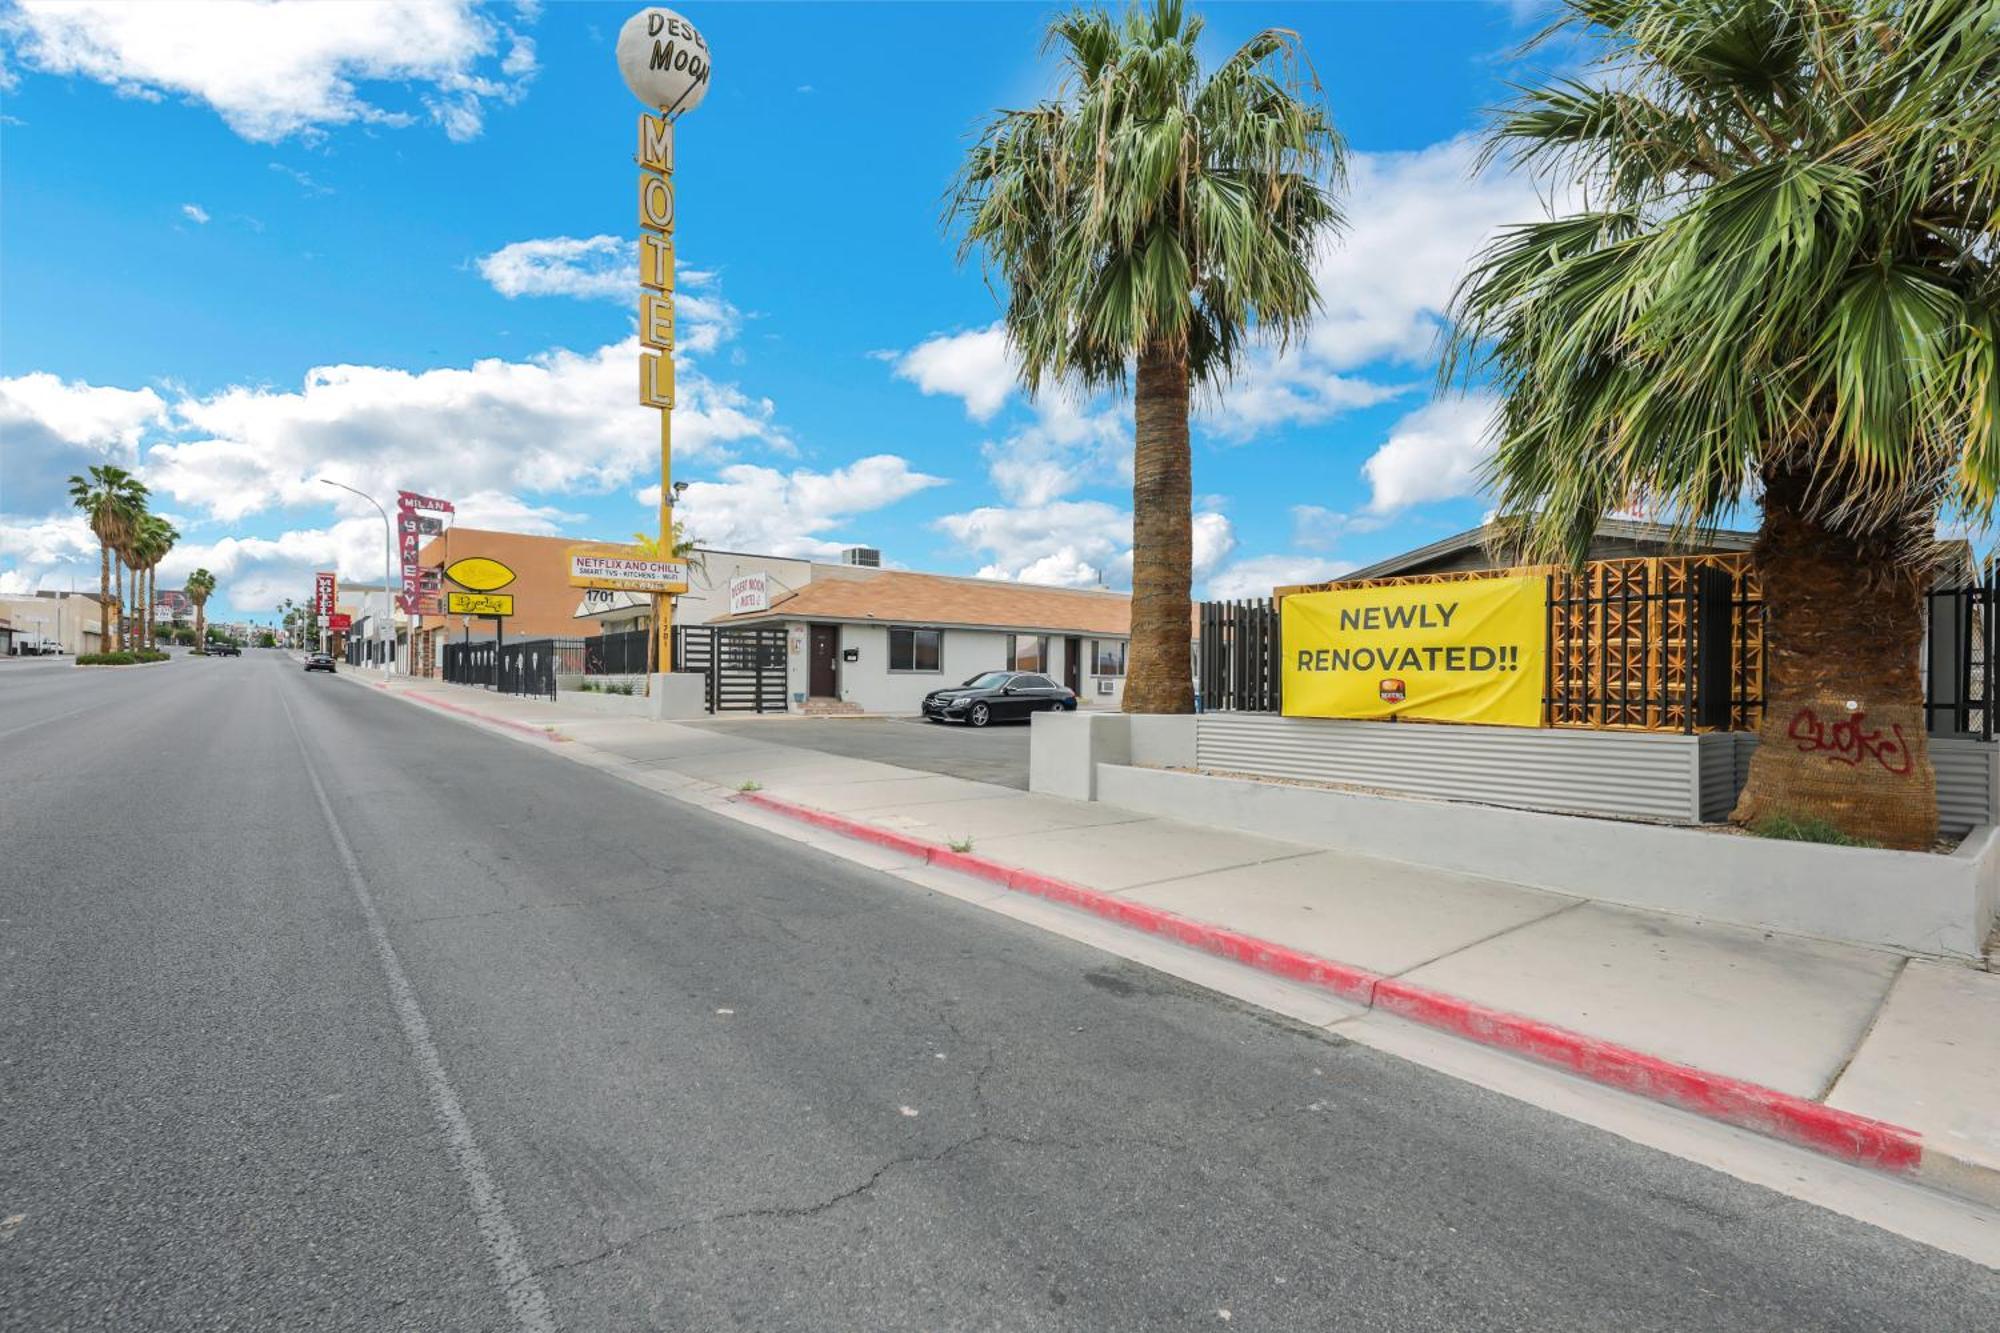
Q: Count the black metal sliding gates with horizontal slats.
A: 1